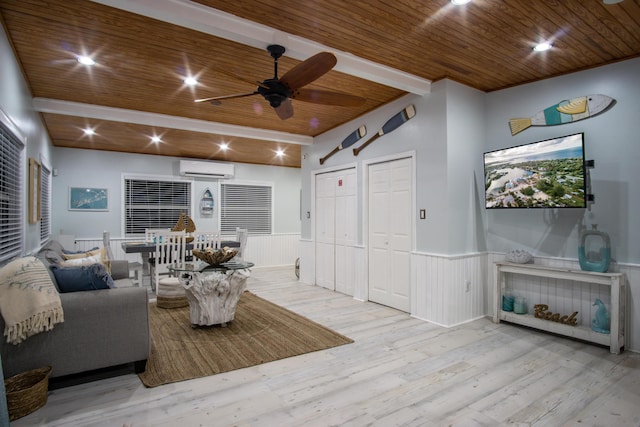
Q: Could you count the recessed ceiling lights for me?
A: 8